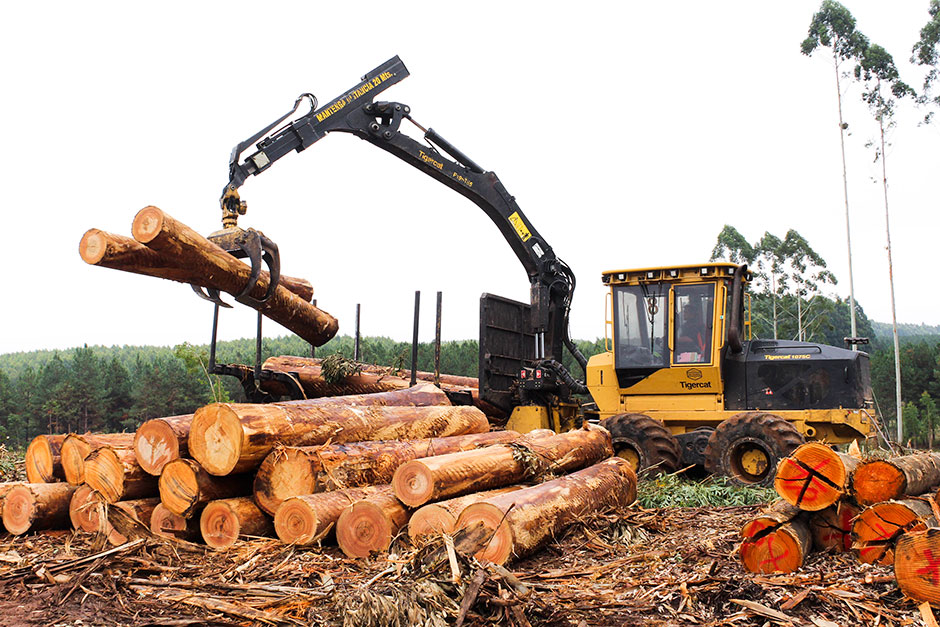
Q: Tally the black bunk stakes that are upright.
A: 6